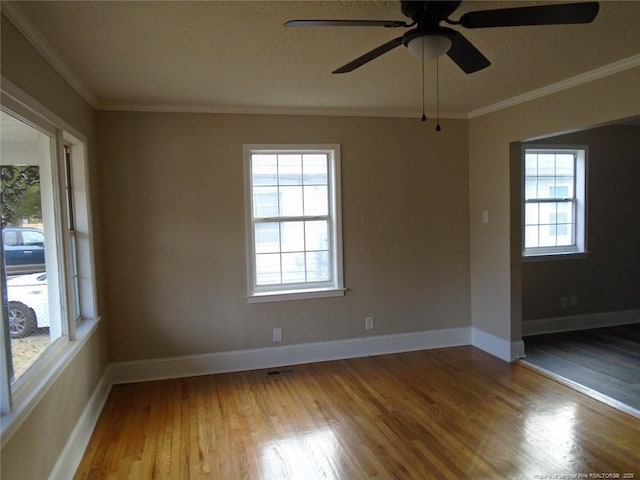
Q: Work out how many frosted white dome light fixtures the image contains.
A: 1